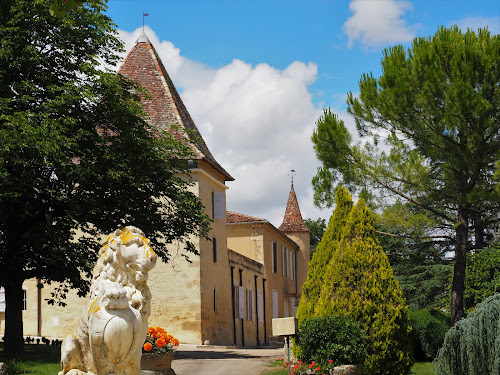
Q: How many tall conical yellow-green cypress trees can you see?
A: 2